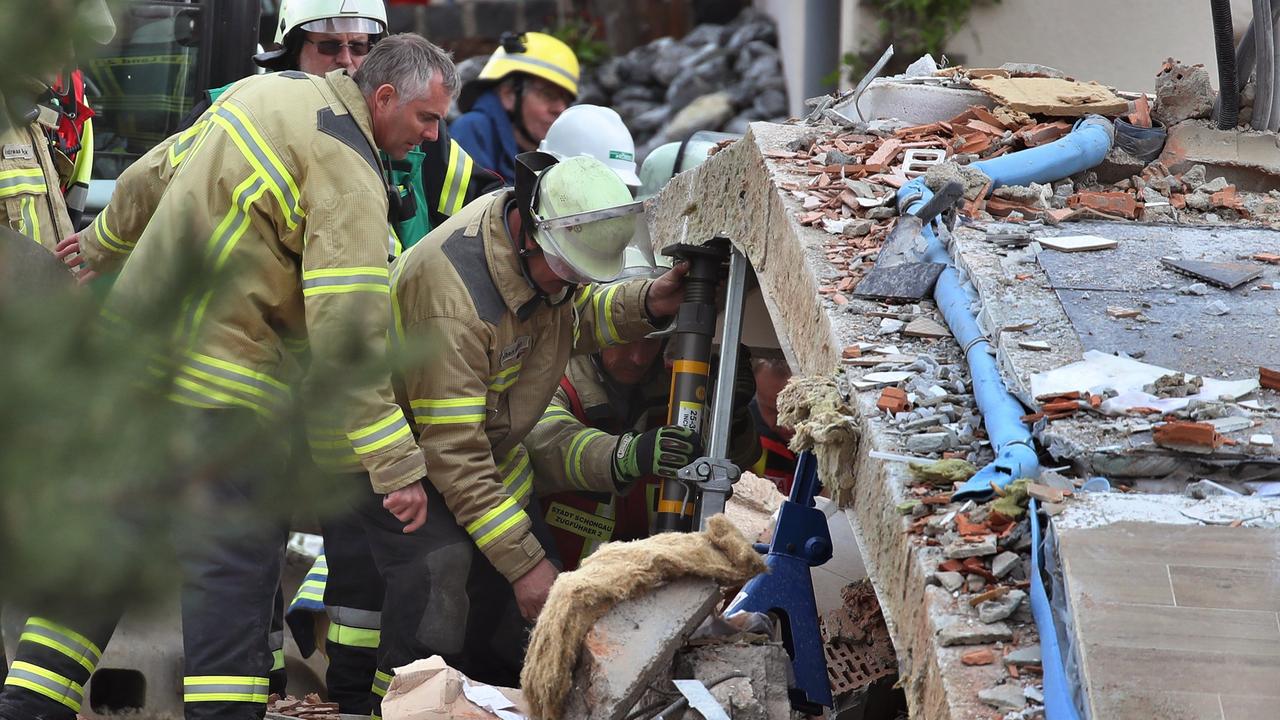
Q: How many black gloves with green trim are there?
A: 1